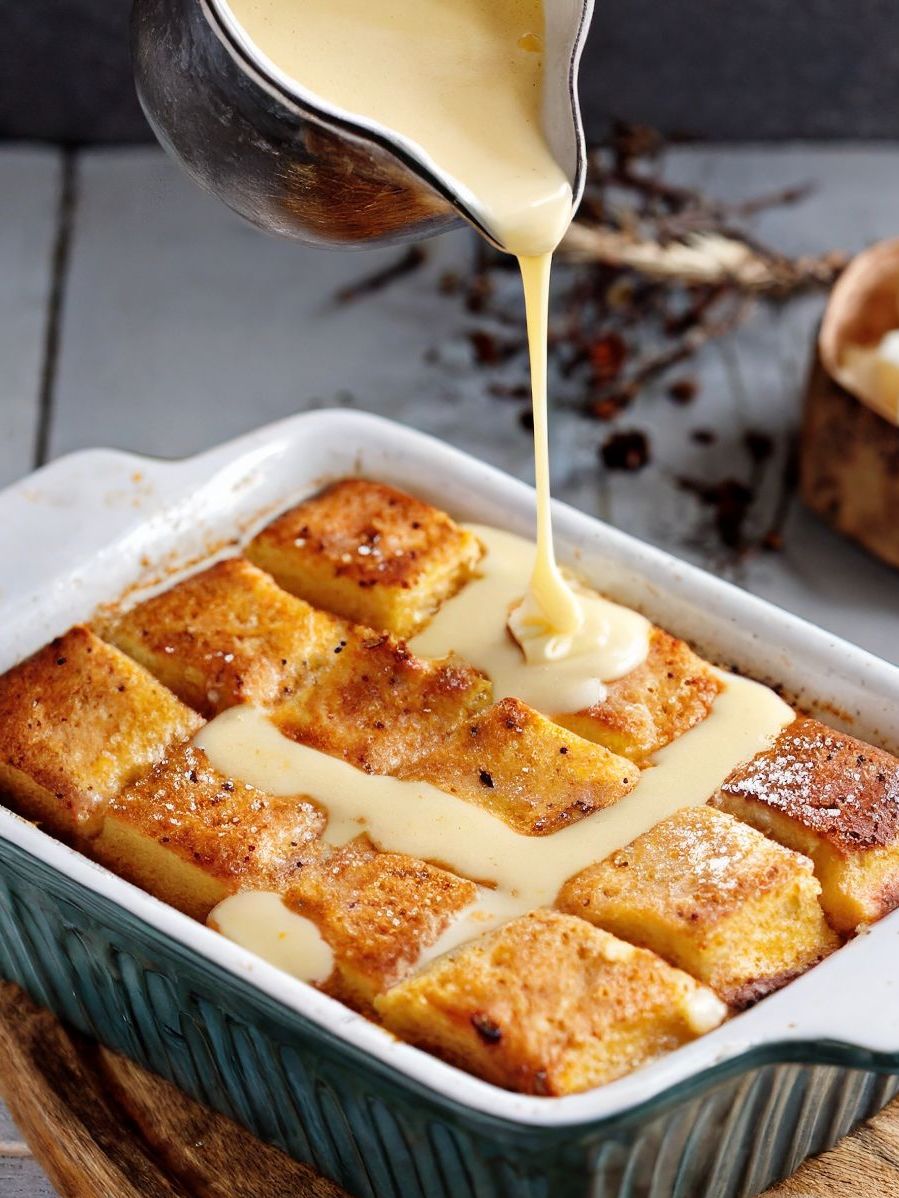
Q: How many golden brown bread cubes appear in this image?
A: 11